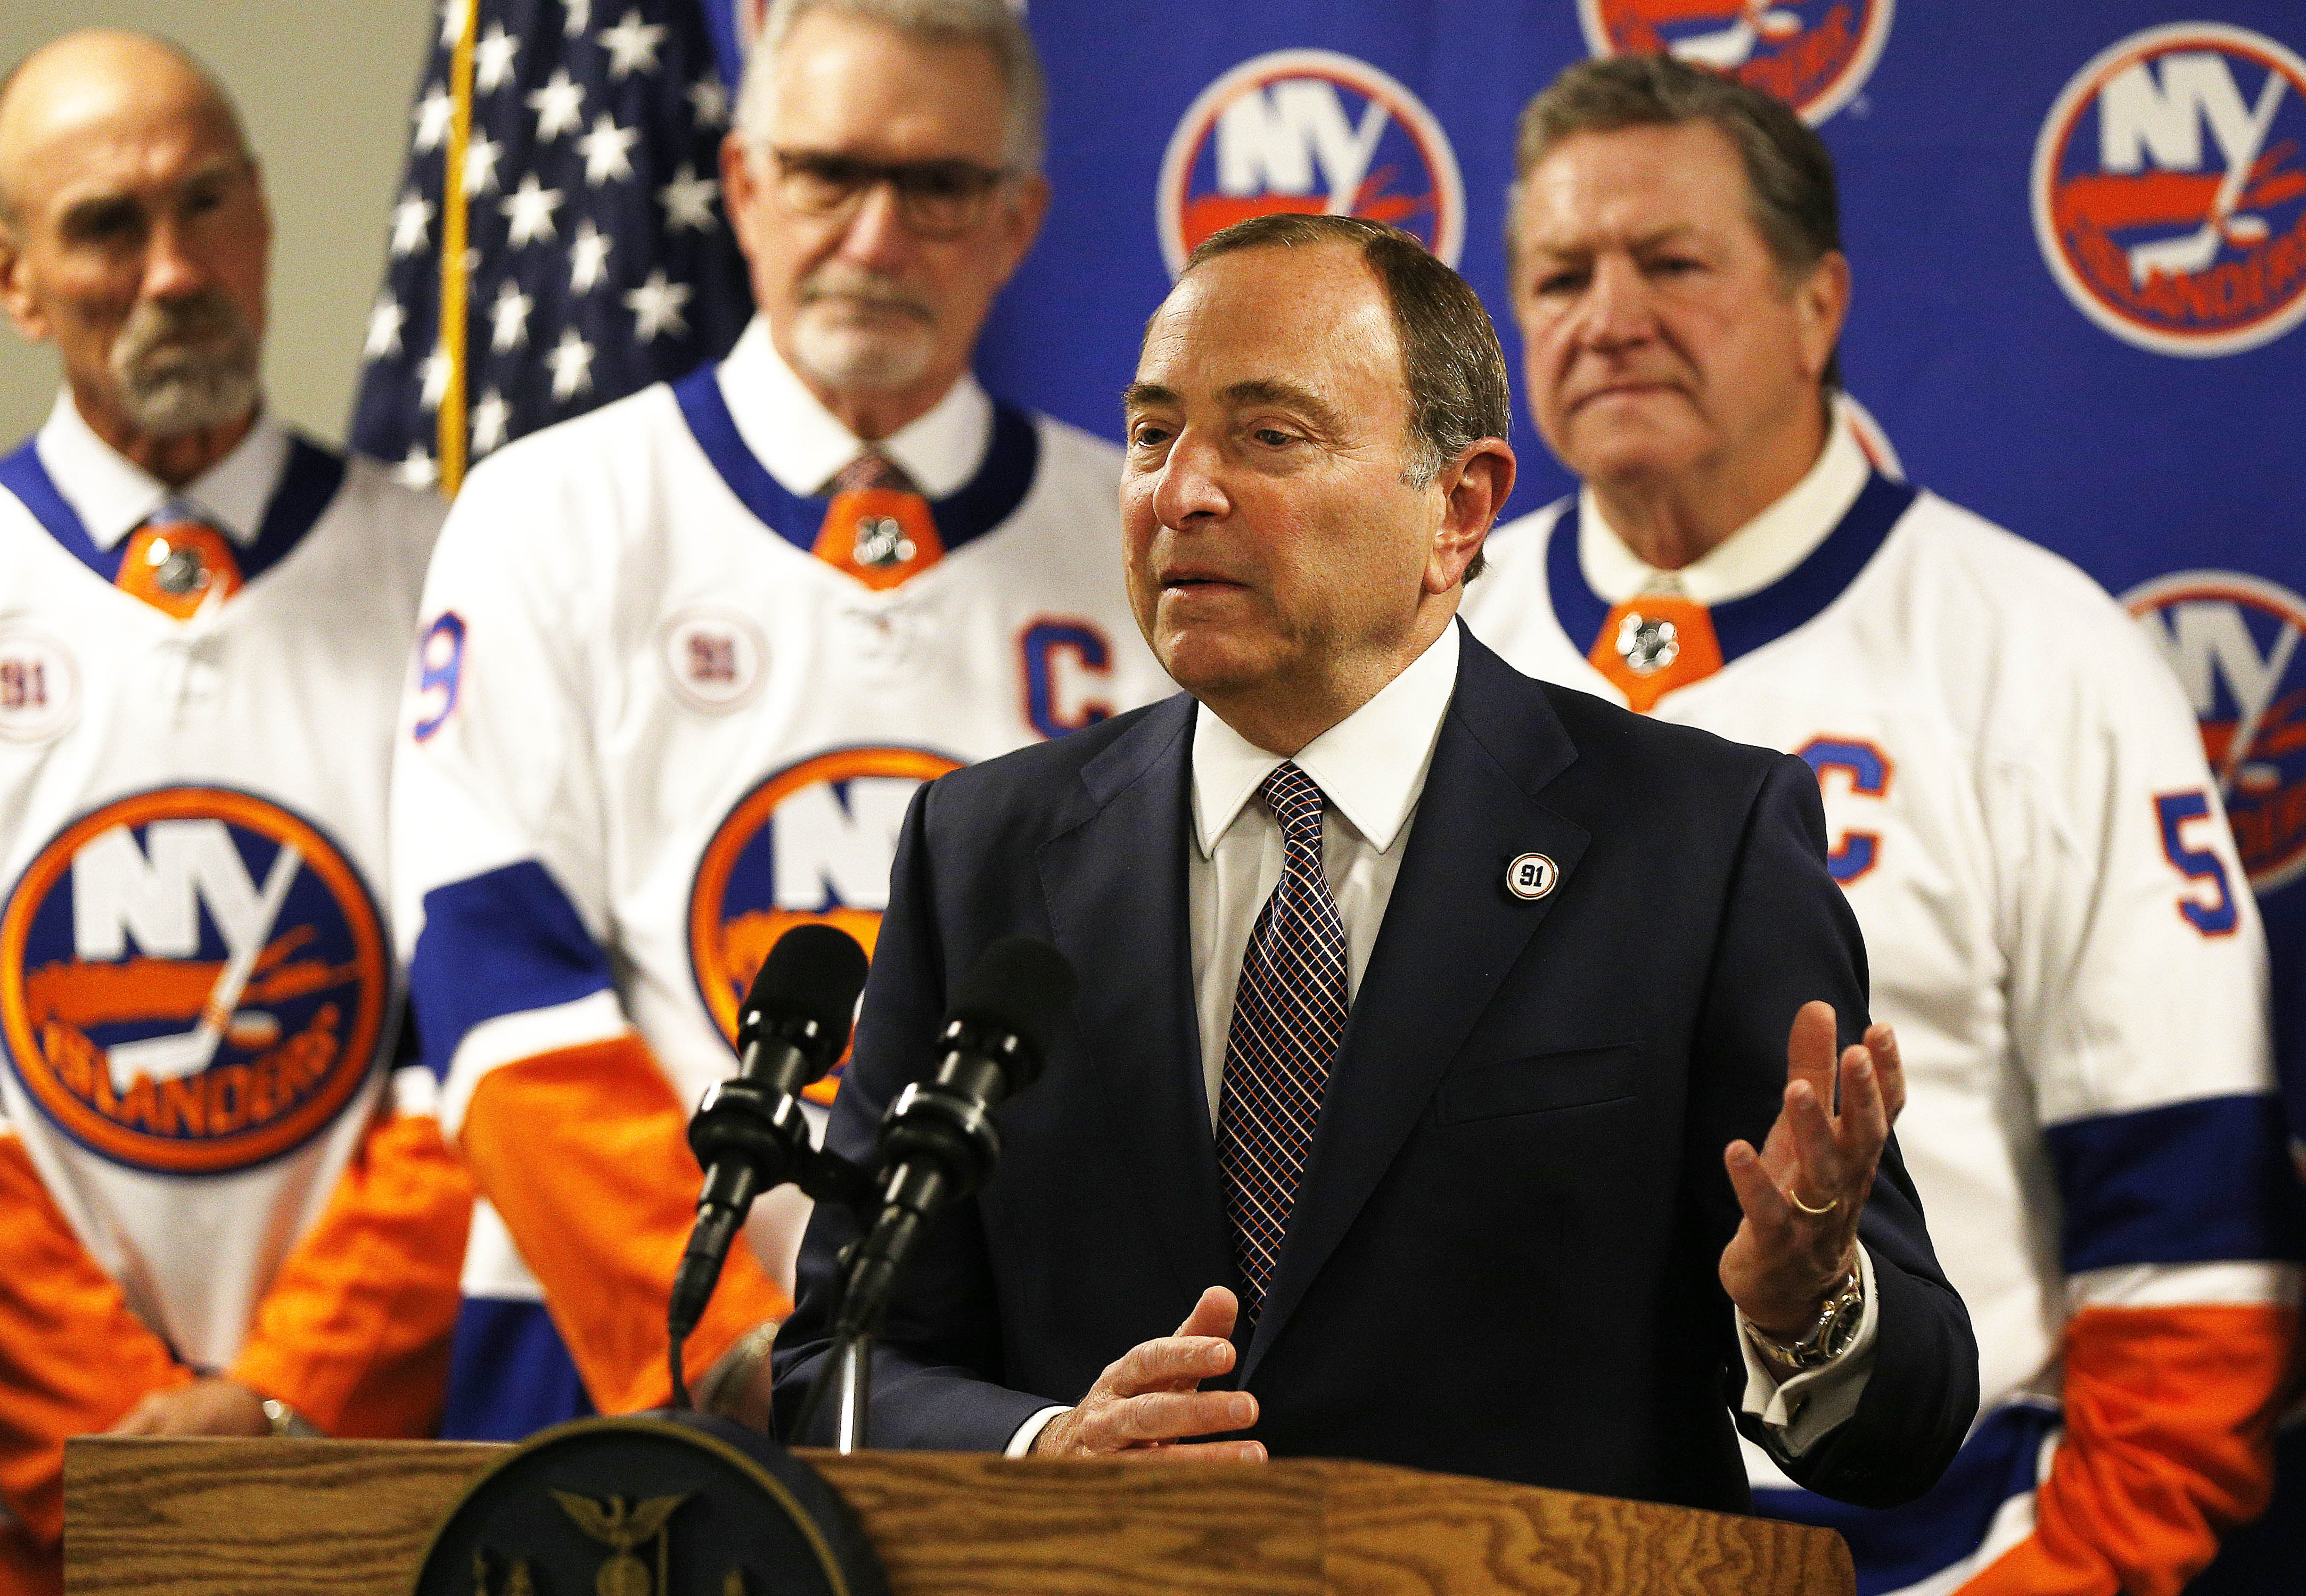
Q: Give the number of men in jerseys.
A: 3